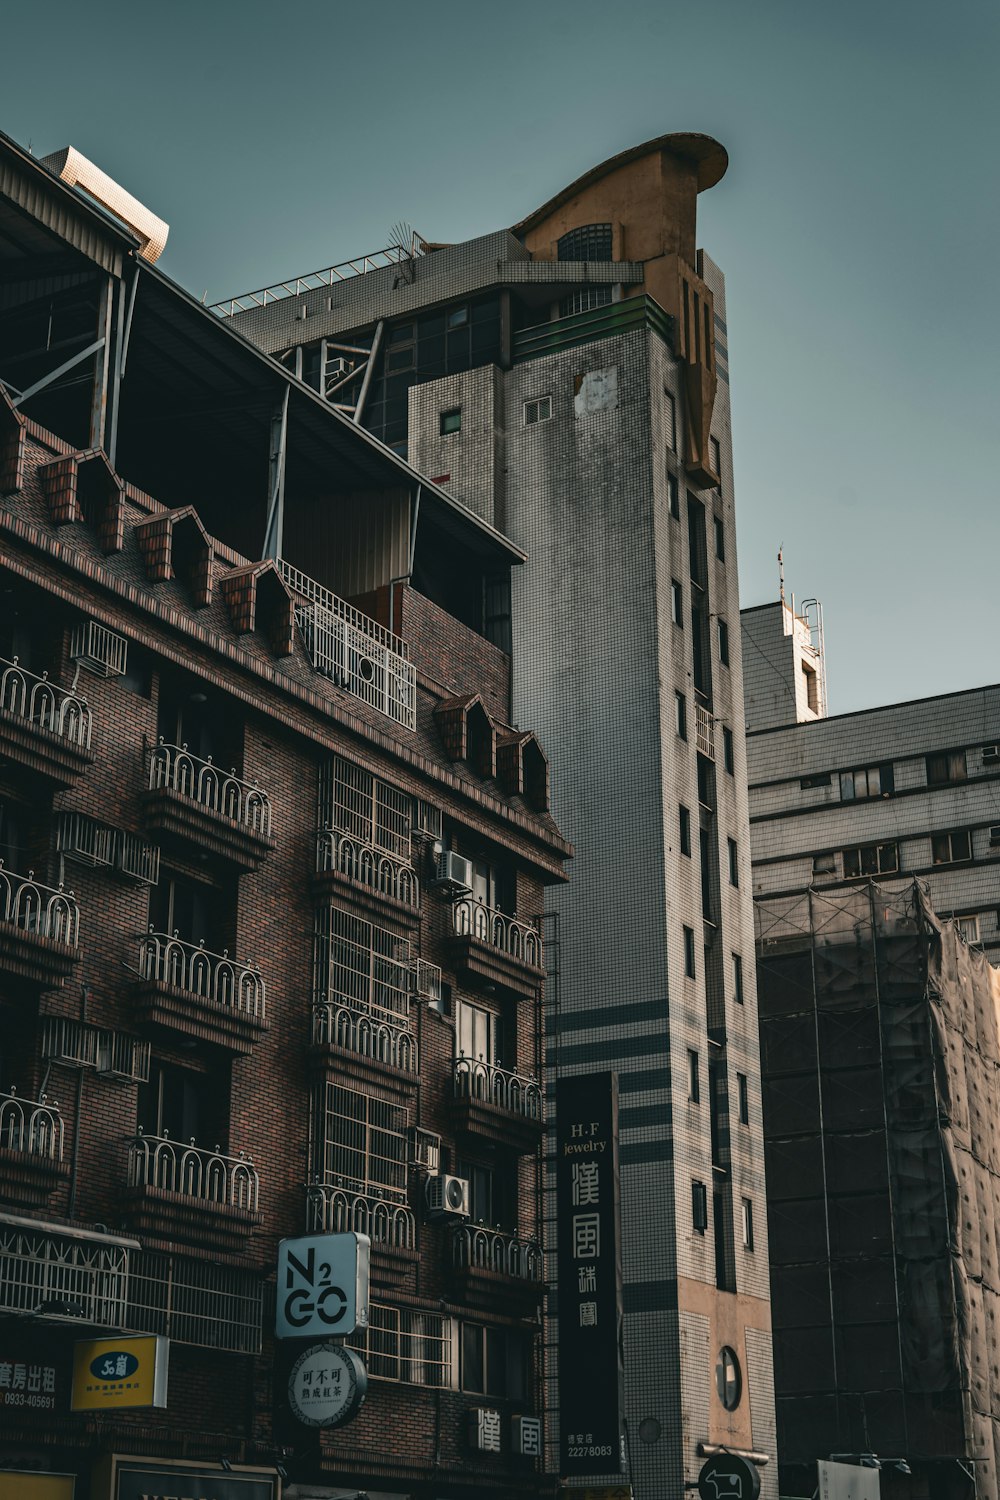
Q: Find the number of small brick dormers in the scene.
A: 6